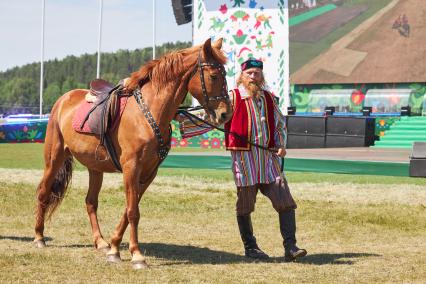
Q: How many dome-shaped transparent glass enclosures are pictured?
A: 2